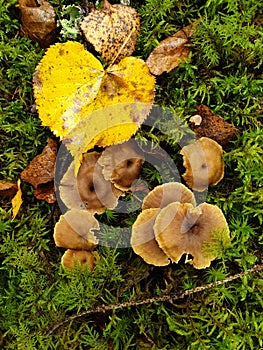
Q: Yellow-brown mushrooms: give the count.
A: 8